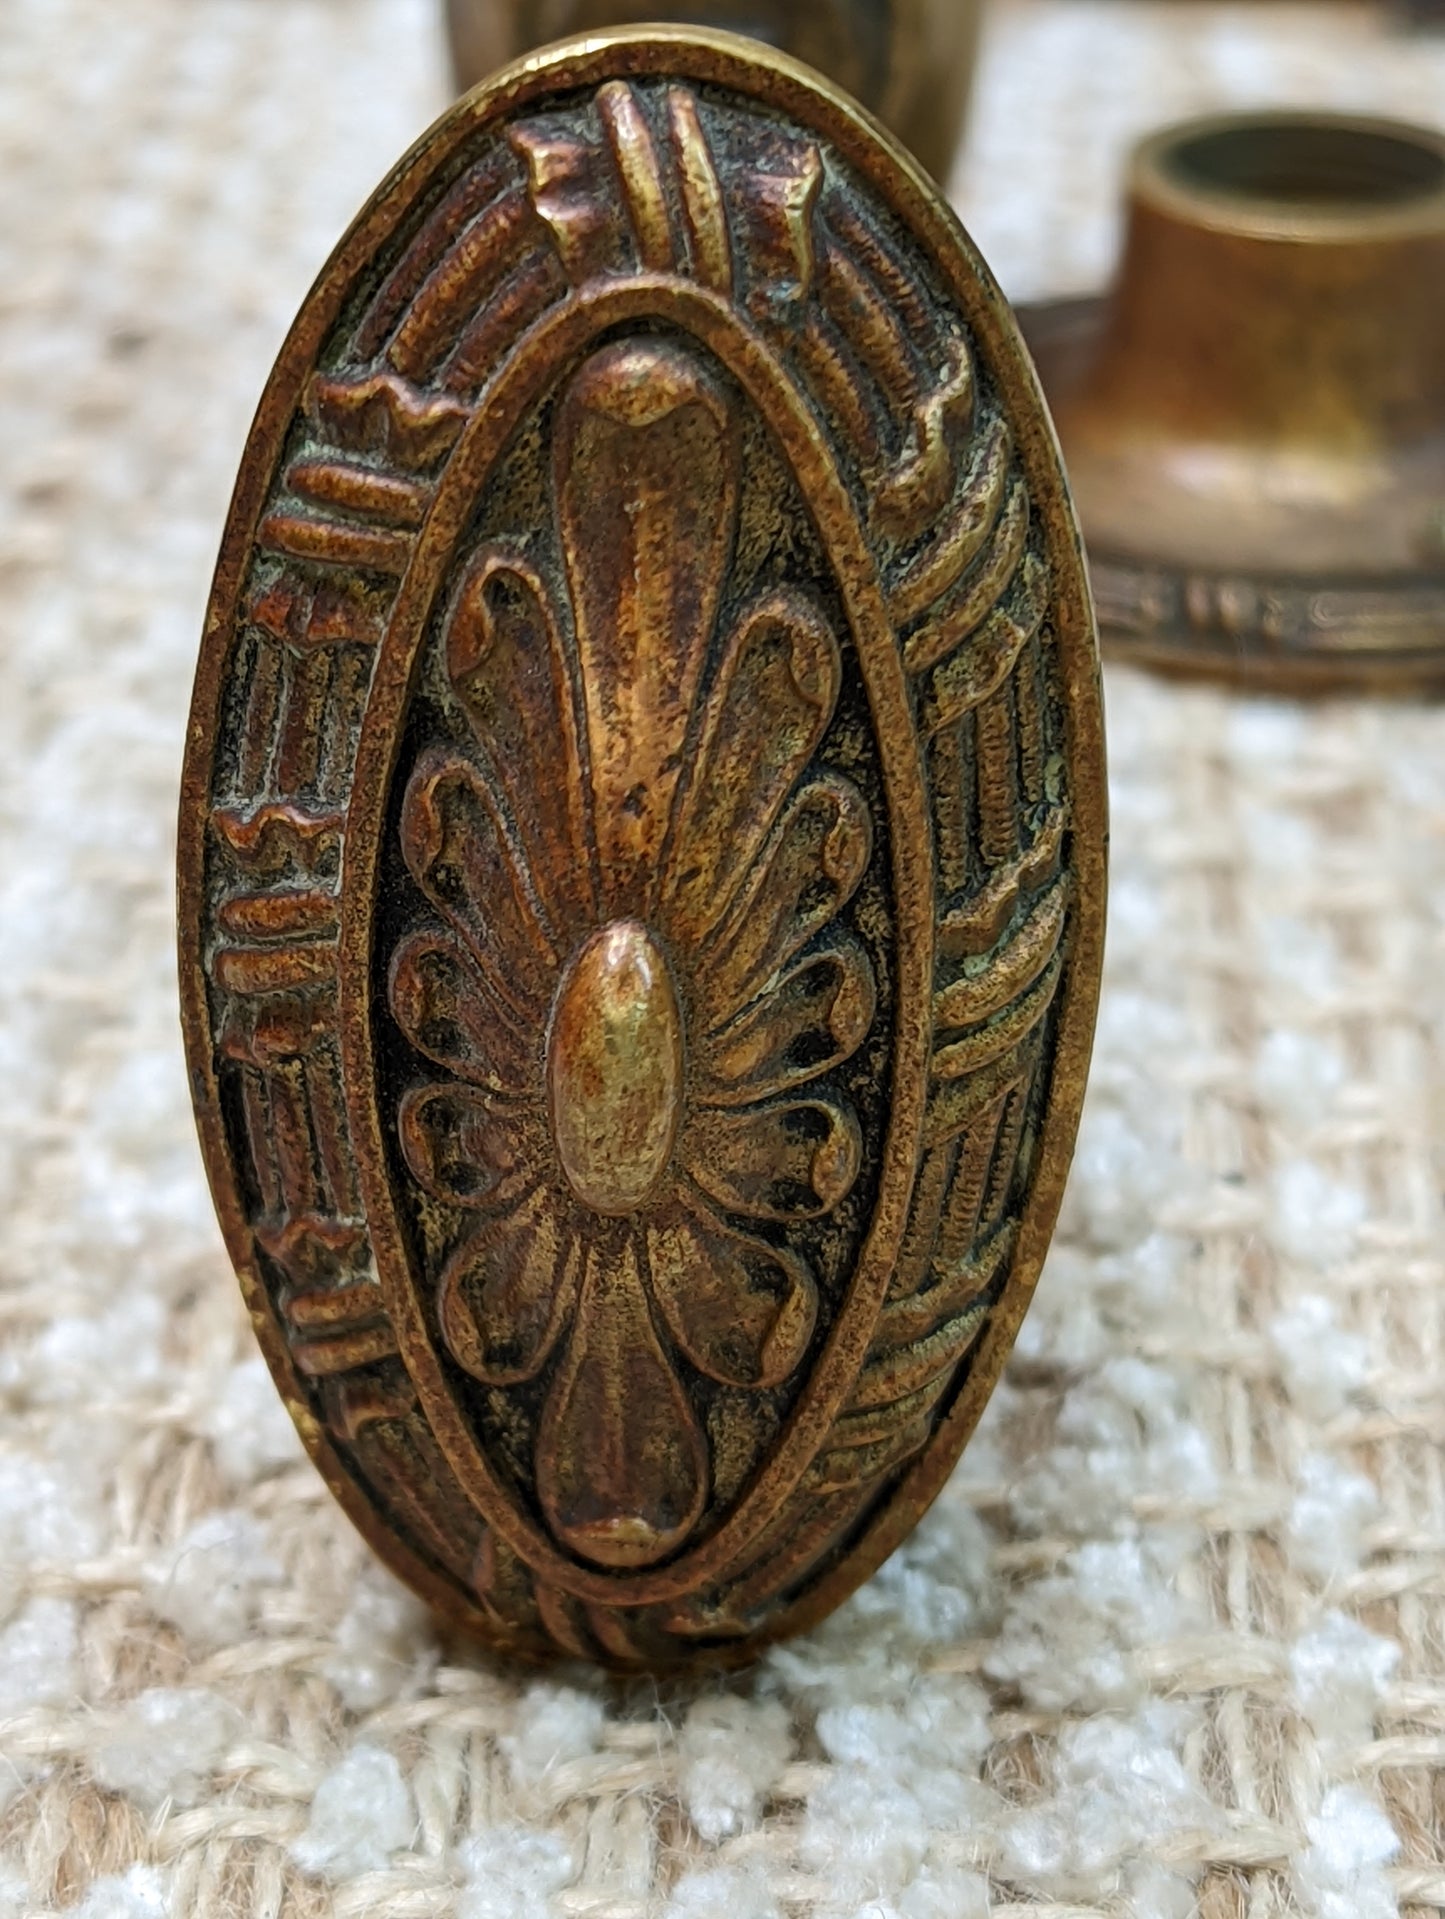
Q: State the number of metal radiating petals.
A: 12